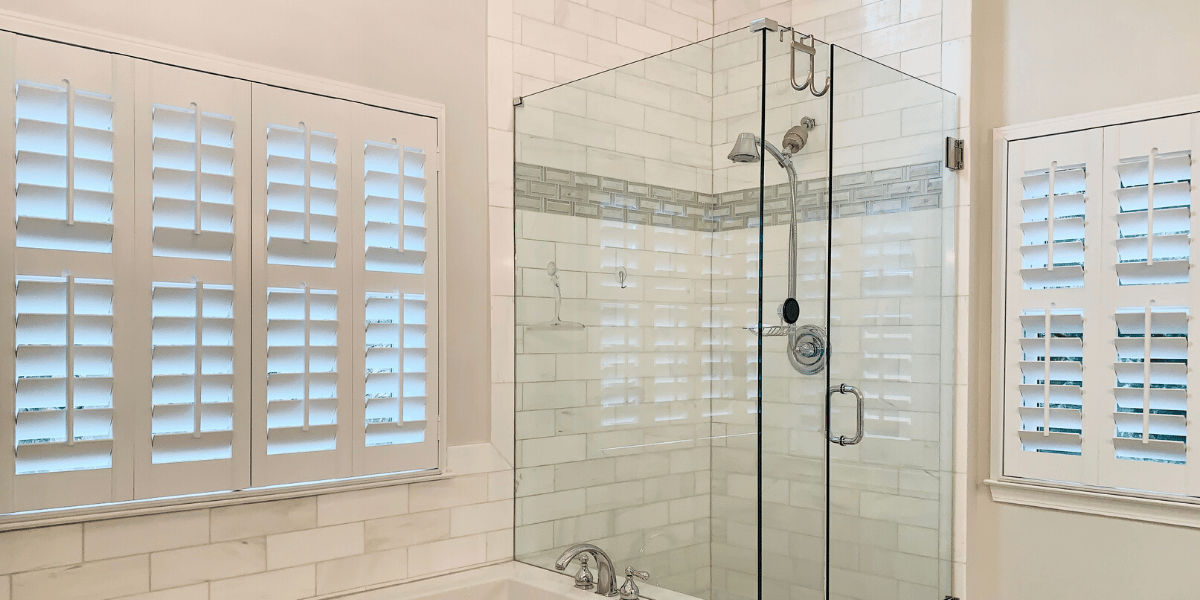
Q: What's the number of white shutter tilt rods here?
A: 12